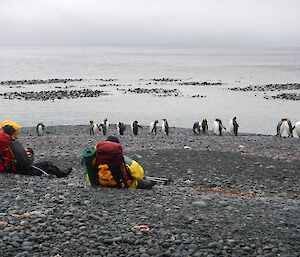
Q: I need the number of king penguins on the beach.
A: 14